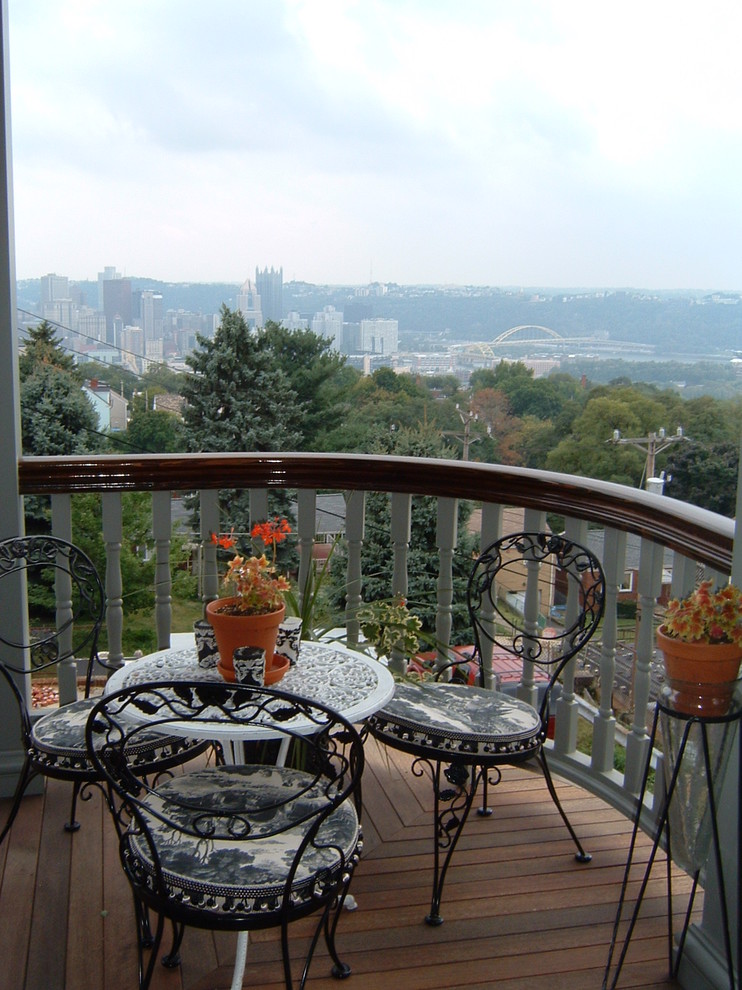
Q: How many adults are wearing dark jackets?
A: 0